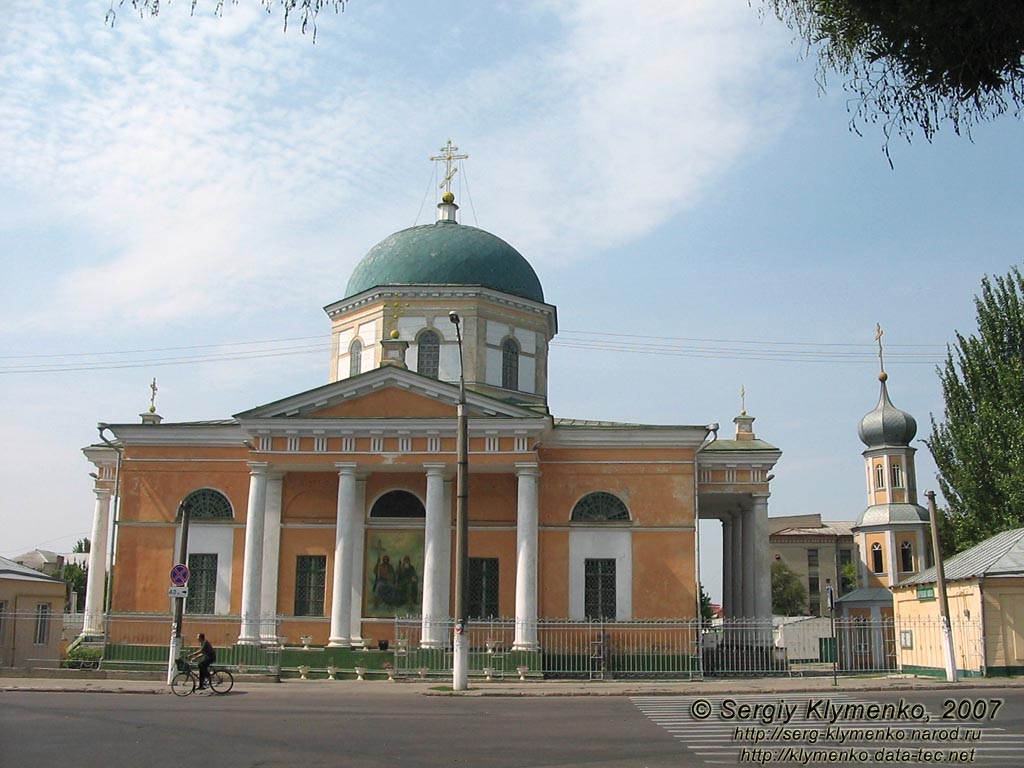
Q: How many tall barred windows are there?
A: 4